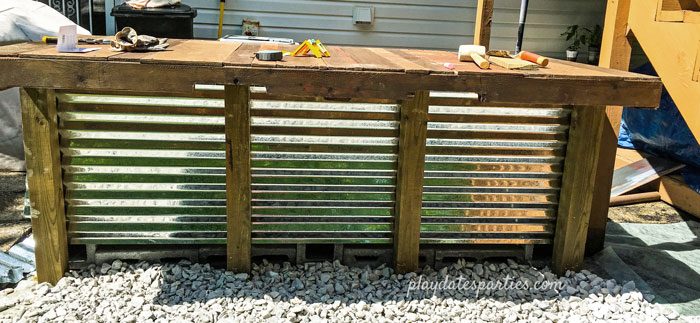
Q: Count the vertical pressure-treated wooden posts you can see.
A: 4